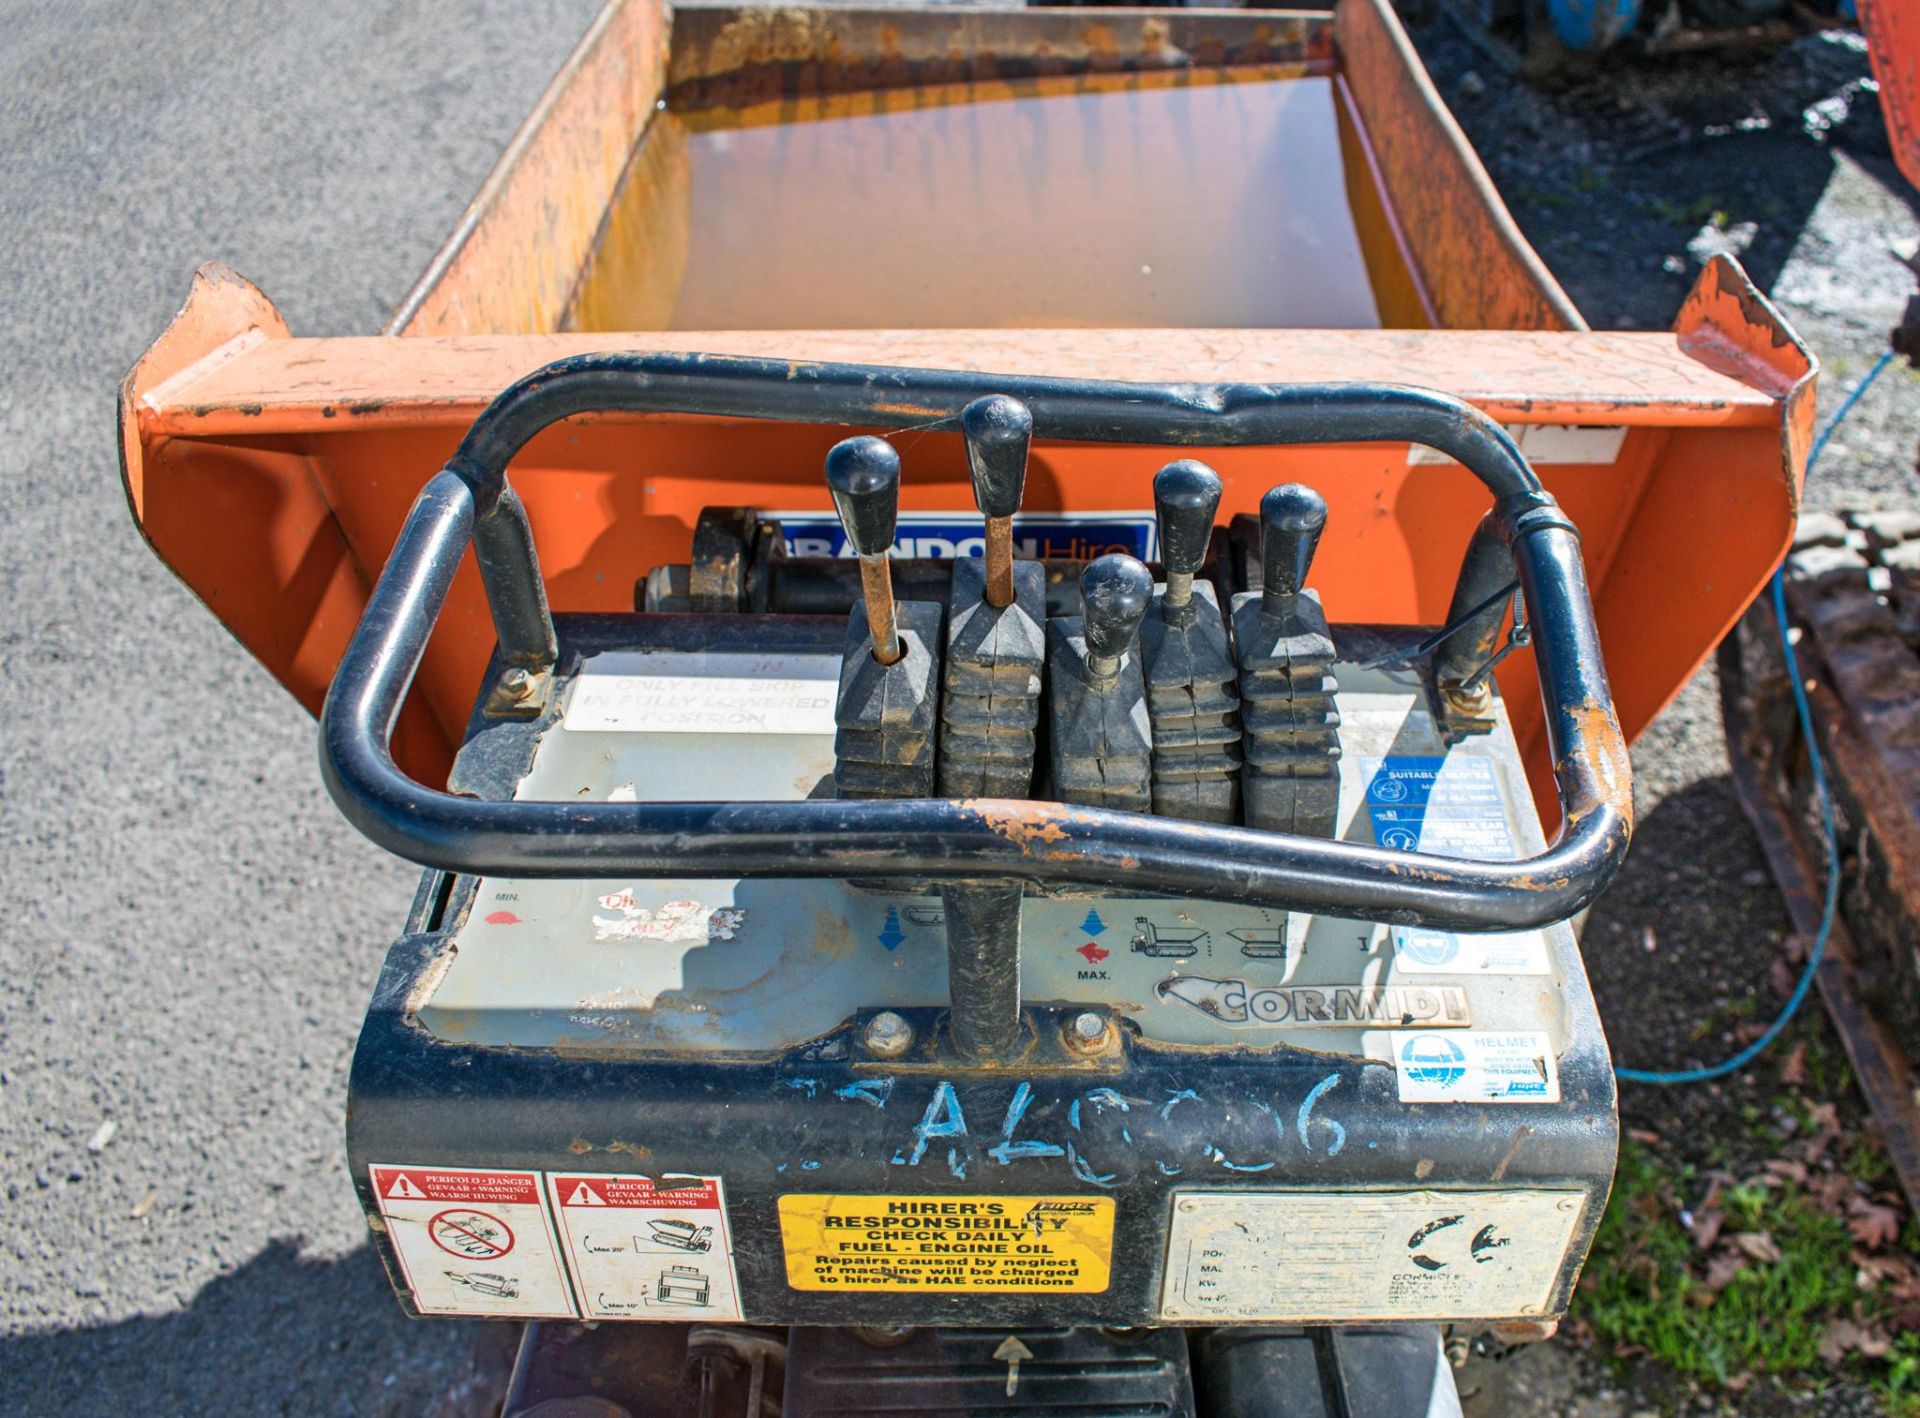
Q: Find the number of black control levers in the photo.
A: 5